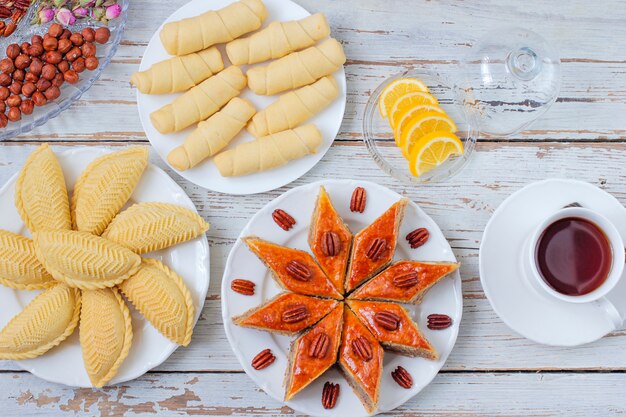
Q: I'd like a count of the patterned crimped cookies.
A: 8